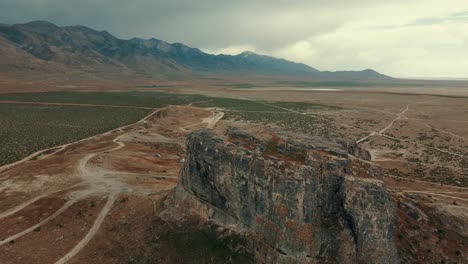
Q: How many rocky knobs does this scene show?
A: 1